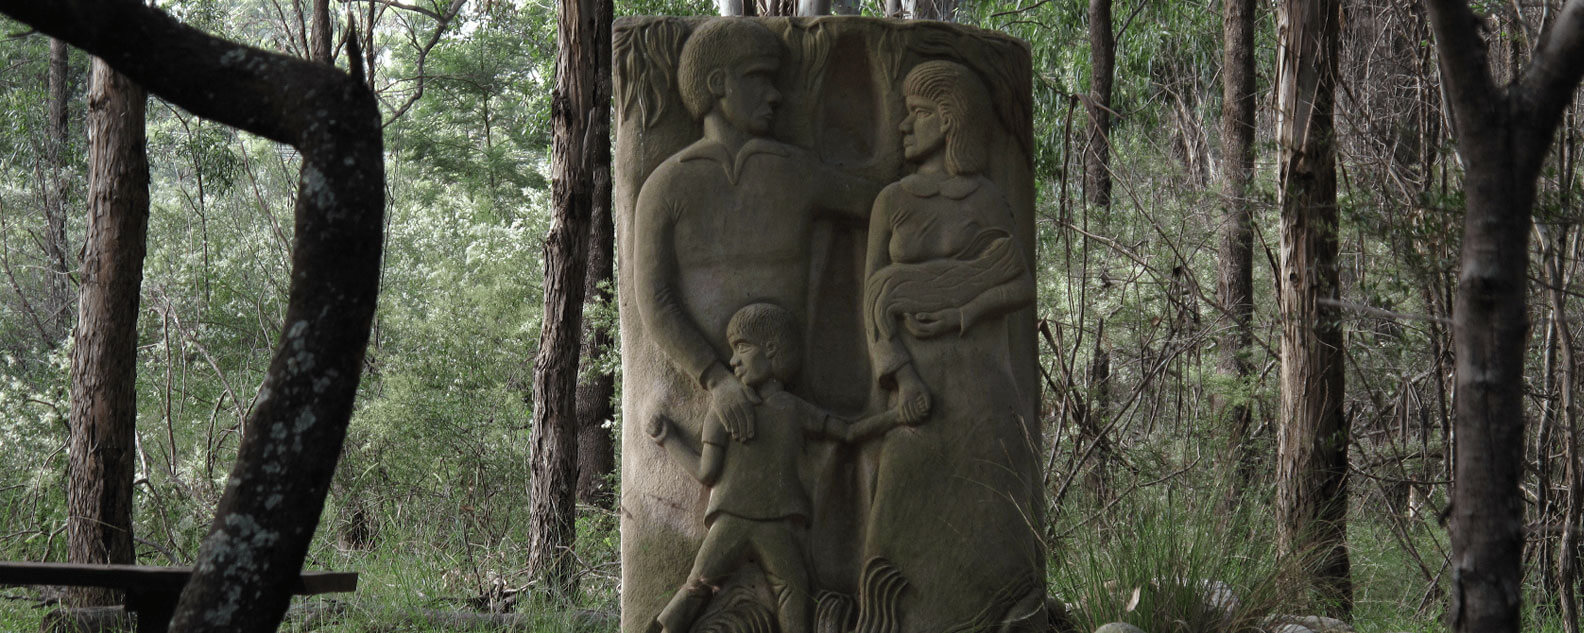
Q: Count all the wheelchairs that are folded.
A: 0